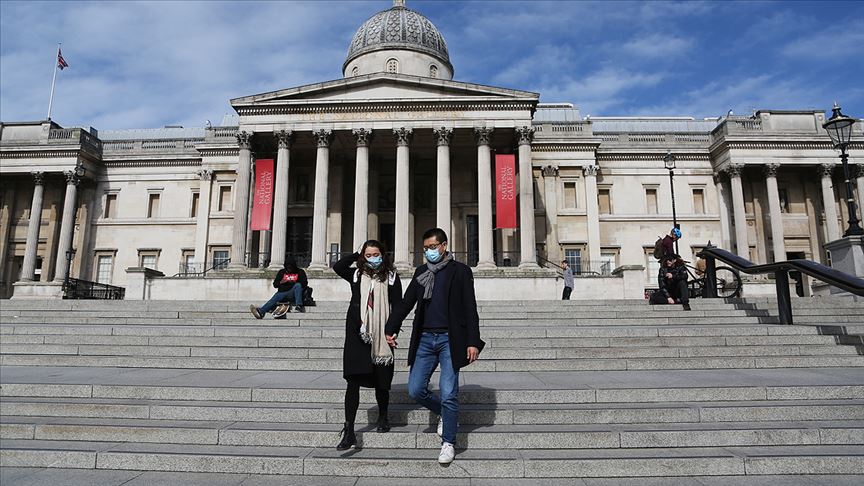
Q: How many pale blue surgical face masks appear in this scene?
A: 2